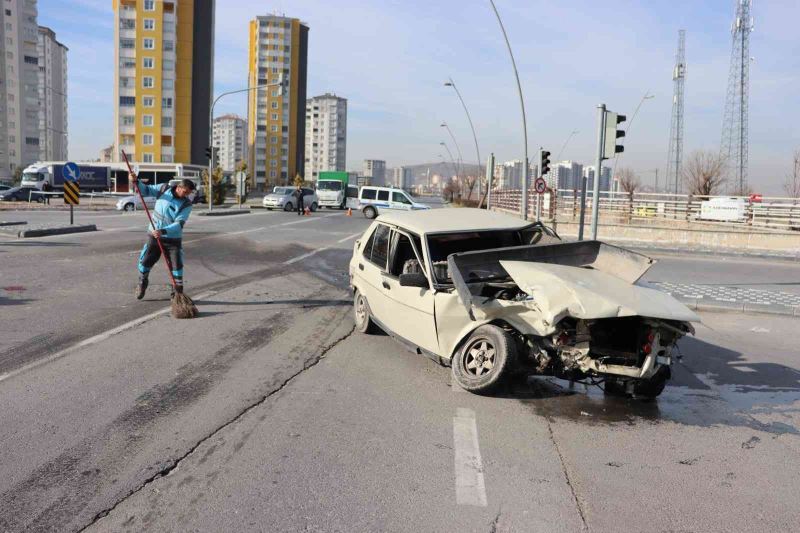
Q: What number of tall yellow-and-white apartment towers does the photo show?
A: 2